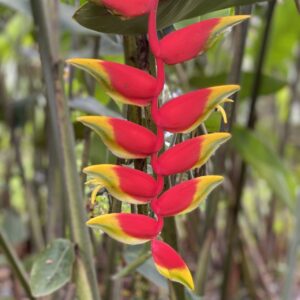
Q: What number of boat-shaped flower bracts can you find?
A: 10